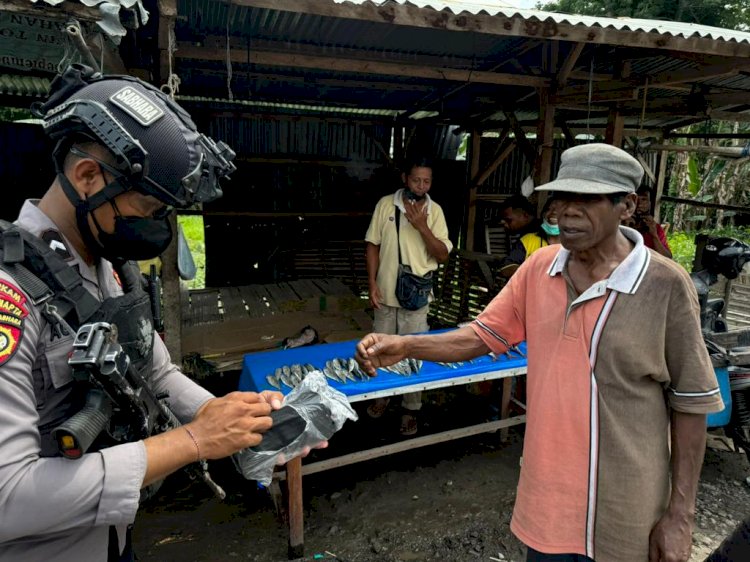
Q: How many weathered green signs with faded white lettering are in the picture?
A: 1